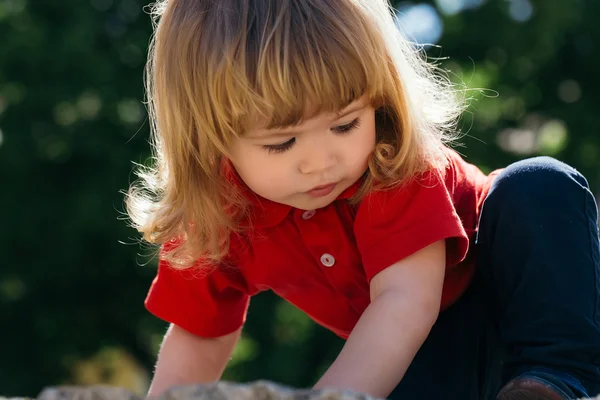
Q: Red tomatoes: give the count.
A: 0